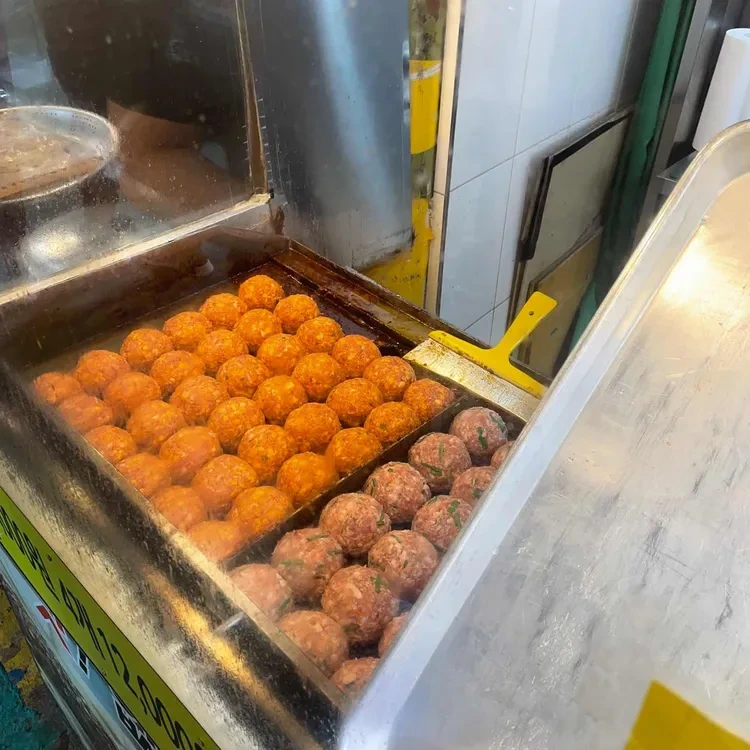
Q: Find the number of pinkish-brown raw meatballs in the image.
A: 14